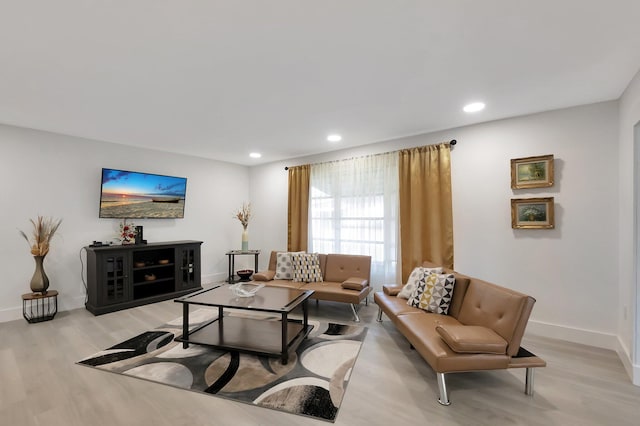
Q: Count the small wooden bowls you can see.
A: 3